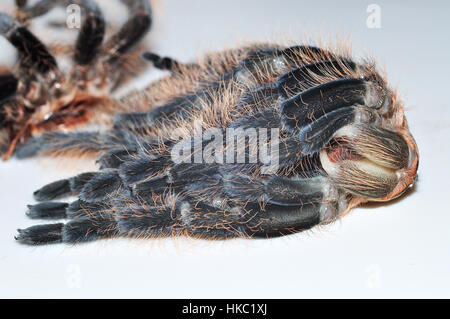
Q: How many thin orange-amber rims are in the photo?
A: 1